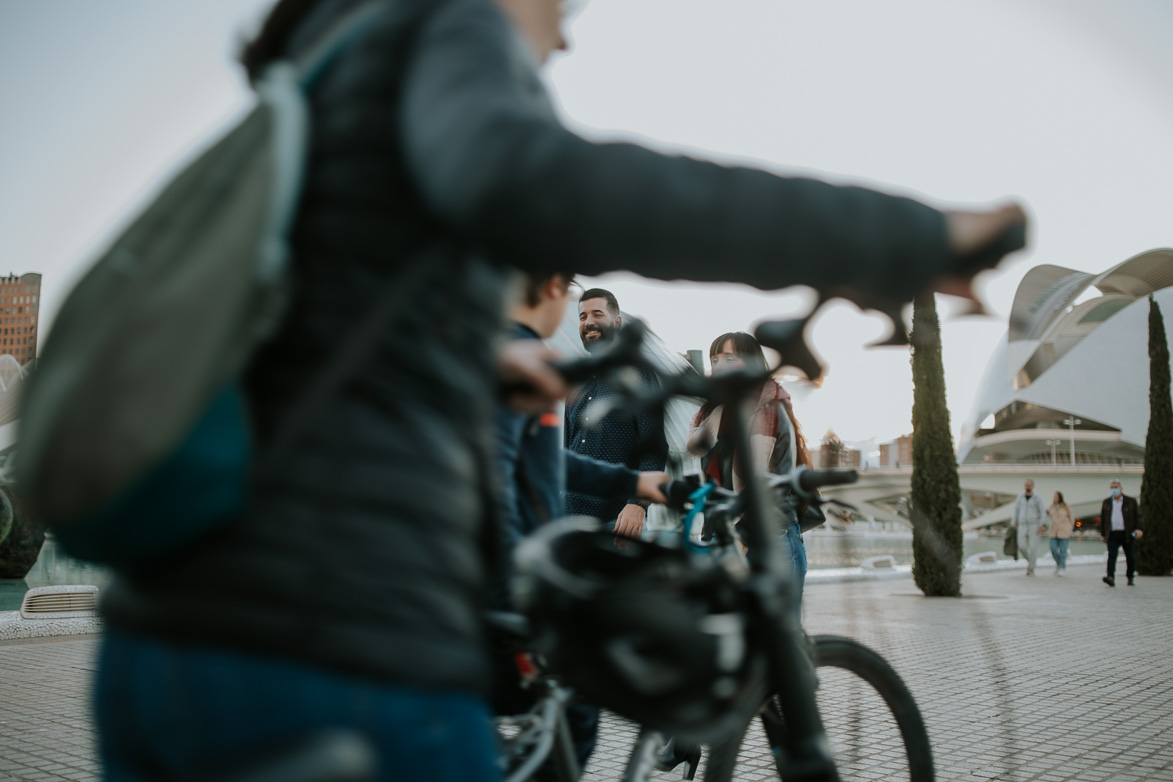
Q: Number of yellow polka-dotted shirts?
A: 0